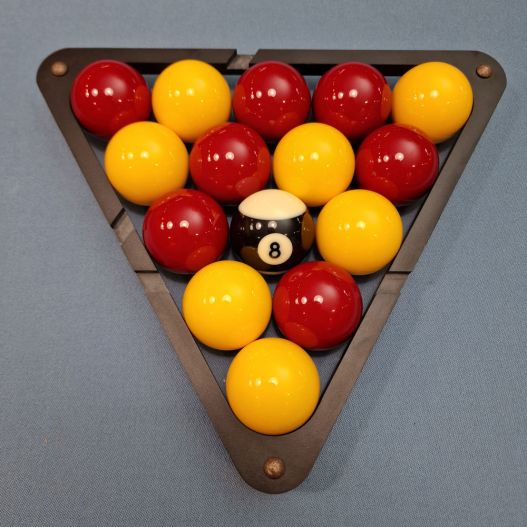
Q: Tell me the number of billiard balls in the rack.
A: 15